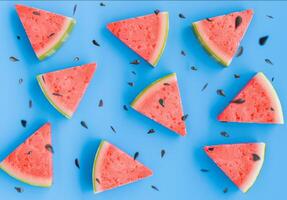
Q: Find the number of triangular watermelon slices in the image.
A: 9